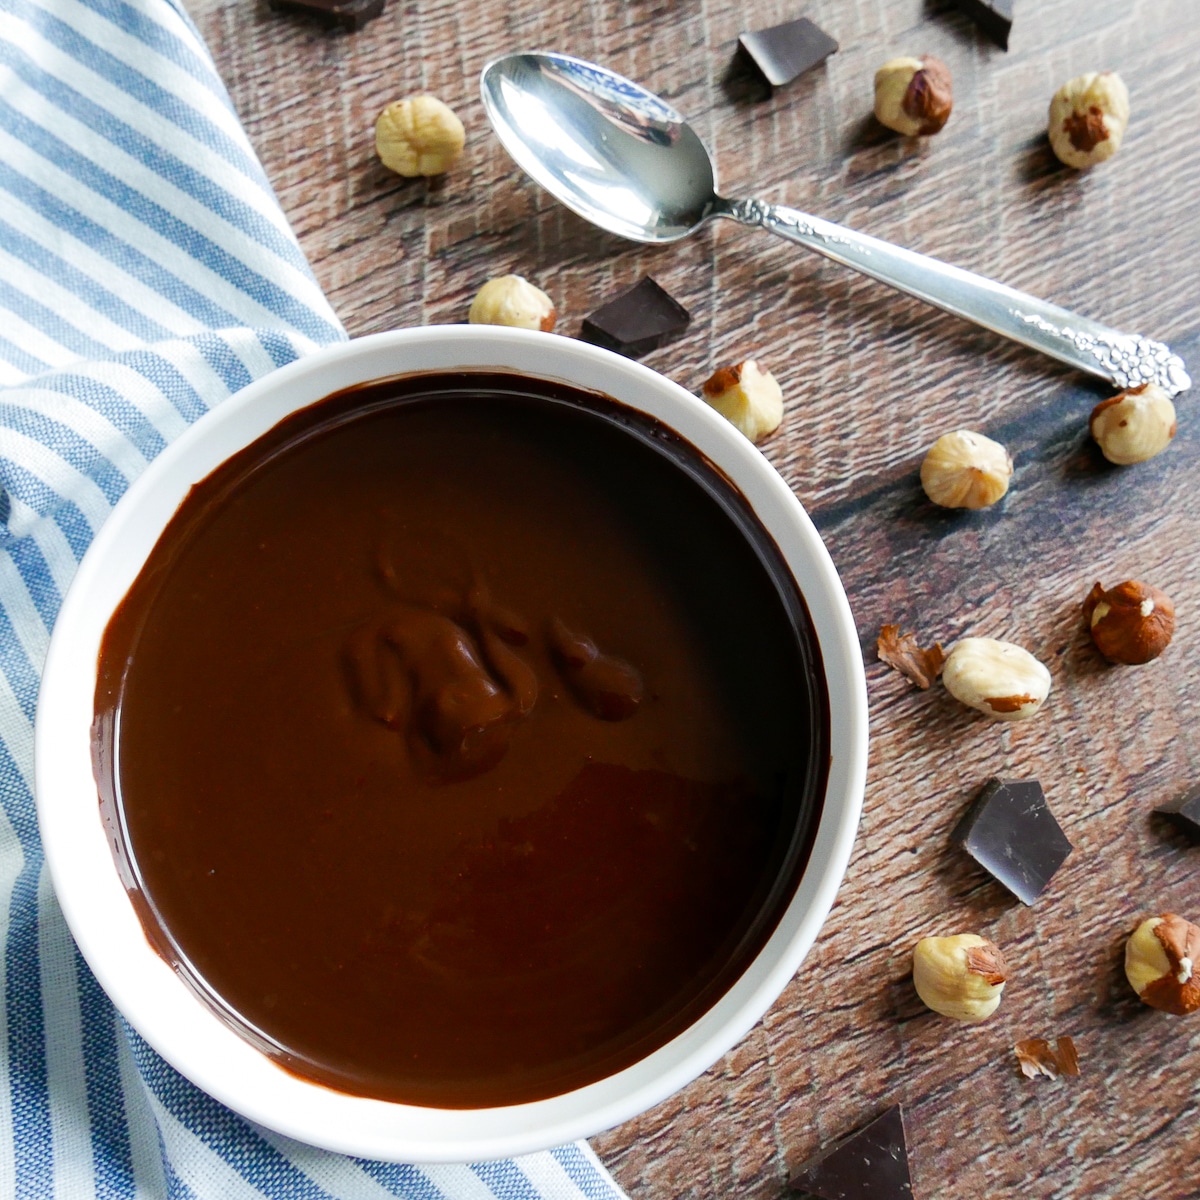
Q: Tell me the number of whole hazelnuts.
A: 11